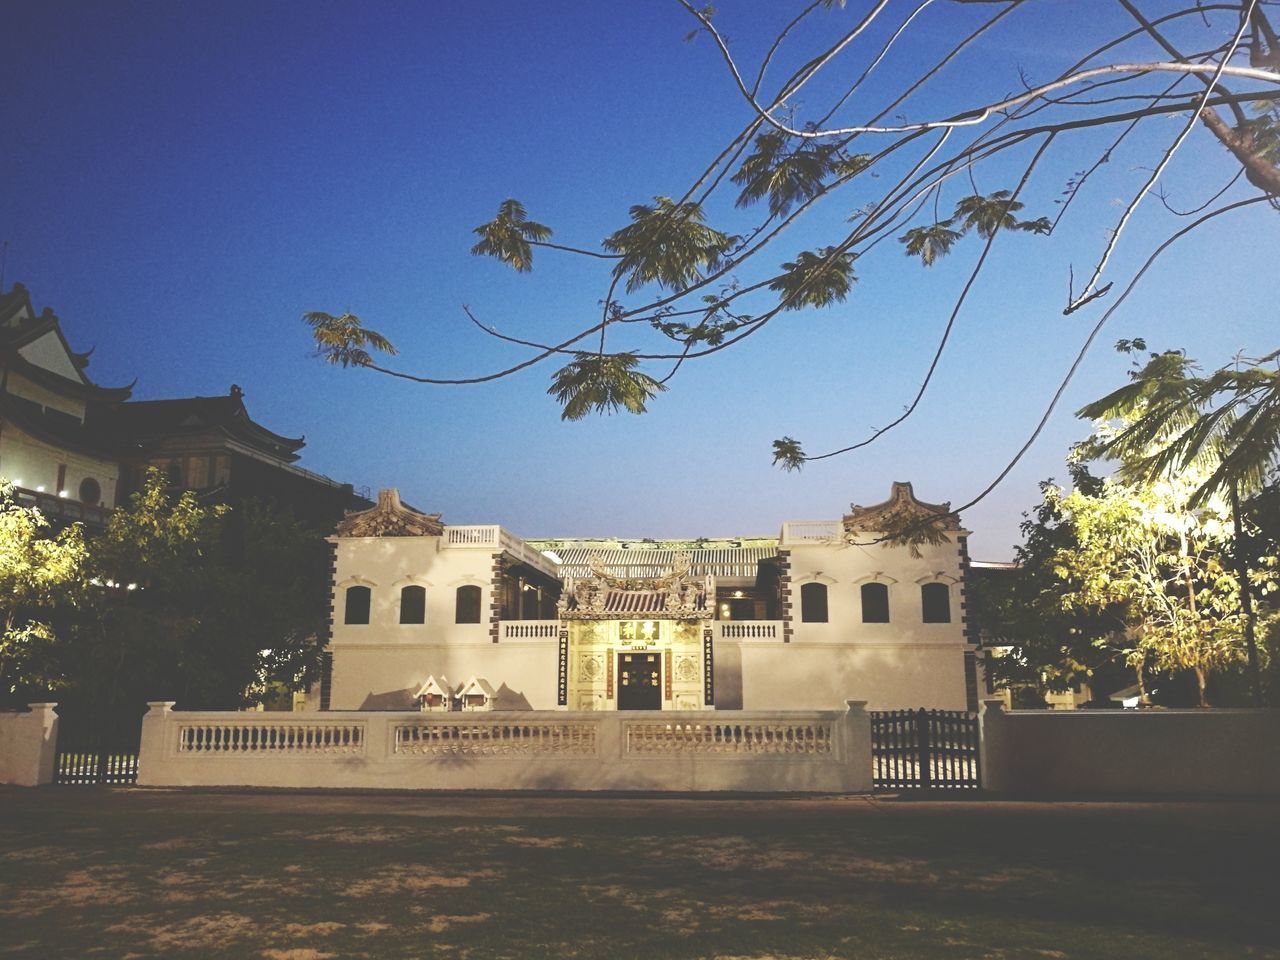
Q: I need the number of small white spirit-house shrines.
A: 2